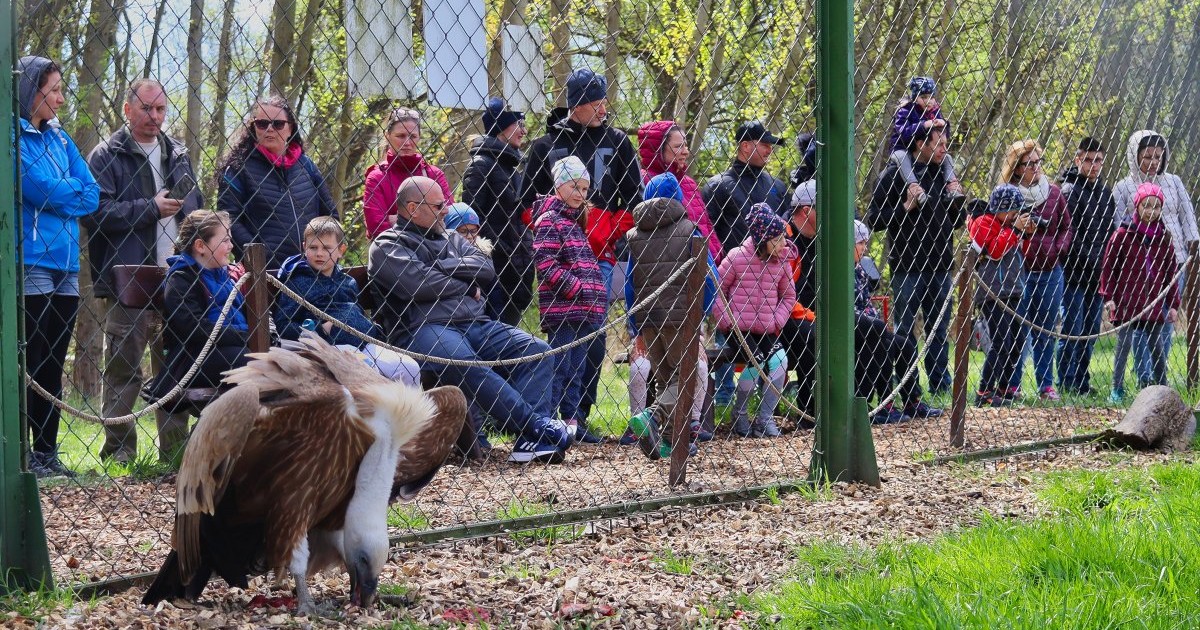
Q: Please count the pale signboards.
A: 3